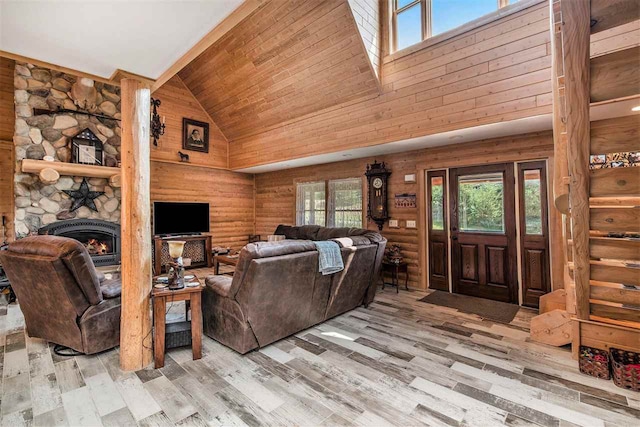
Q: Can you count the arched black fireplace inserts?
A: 1